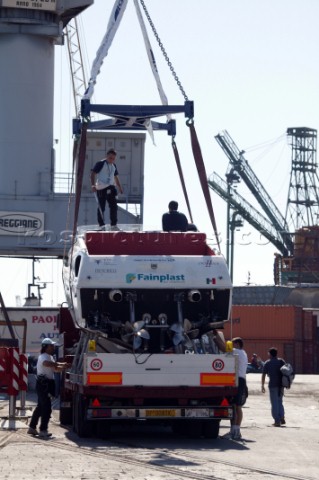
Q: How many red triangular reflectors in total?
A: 2